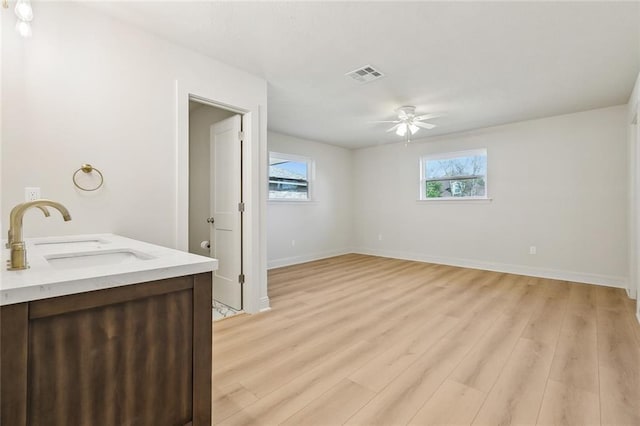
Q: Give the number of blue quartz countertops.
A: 0